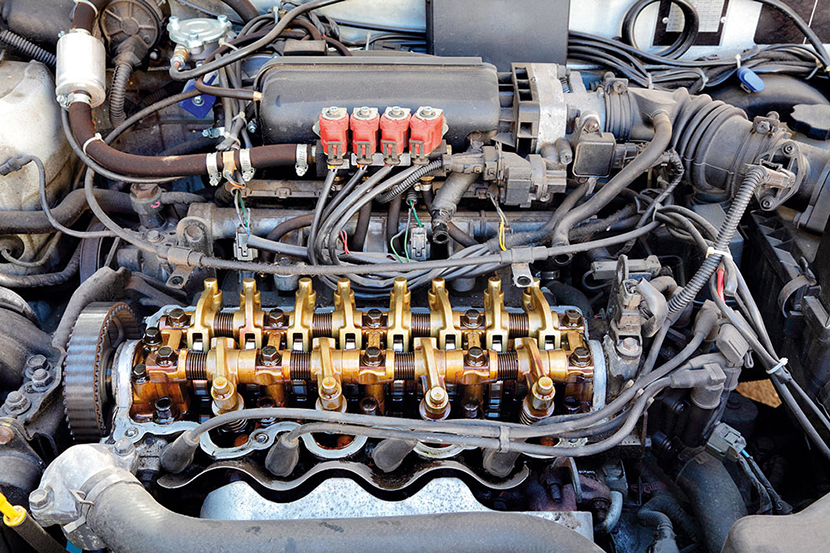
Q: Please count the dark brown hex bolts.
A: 12